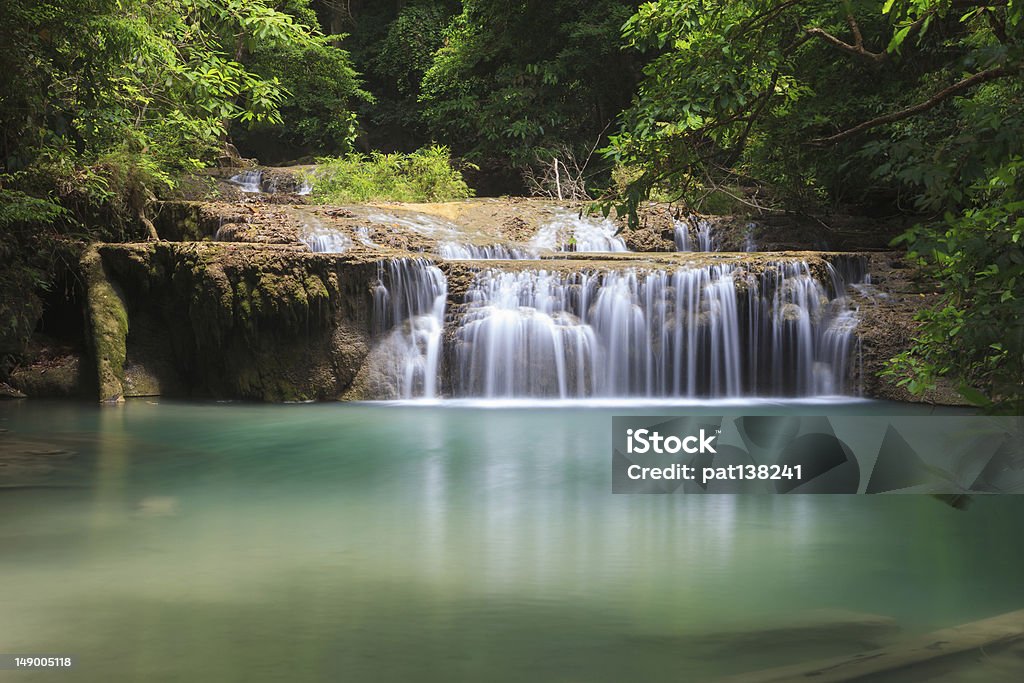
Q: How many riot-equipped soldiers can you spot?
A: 0